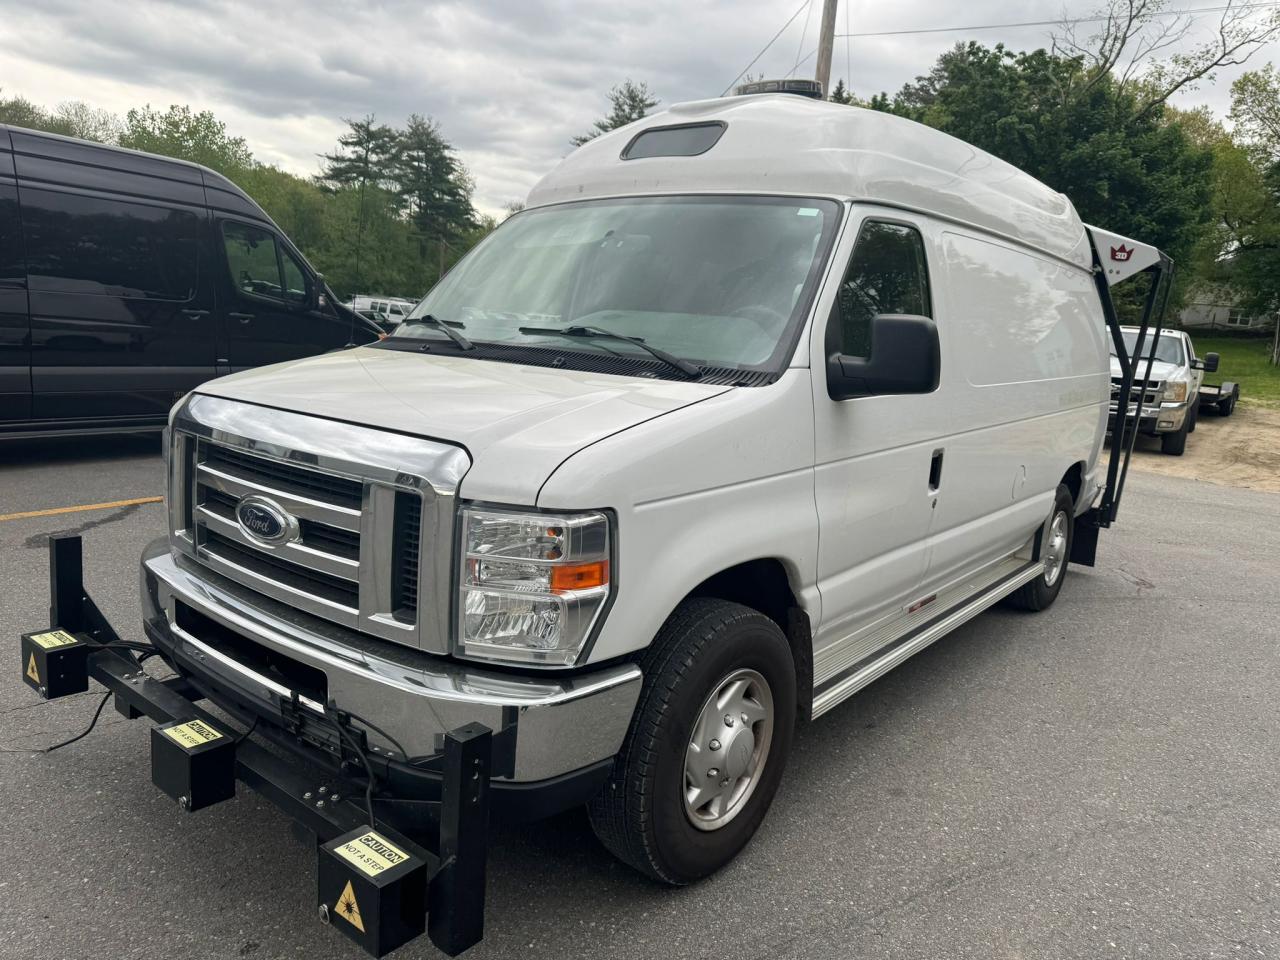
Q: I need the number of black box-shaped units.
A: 3